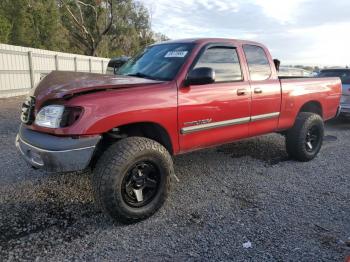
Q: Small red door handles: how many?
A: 2